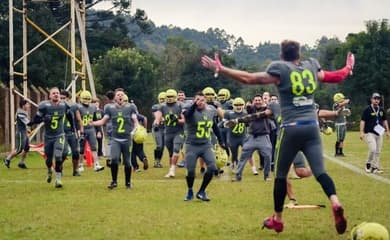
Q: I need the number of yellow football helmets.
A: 12